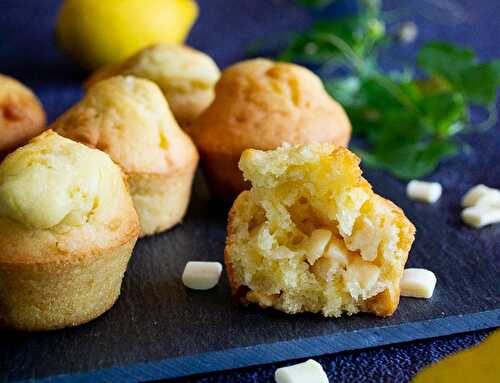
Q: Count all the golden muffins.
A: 6